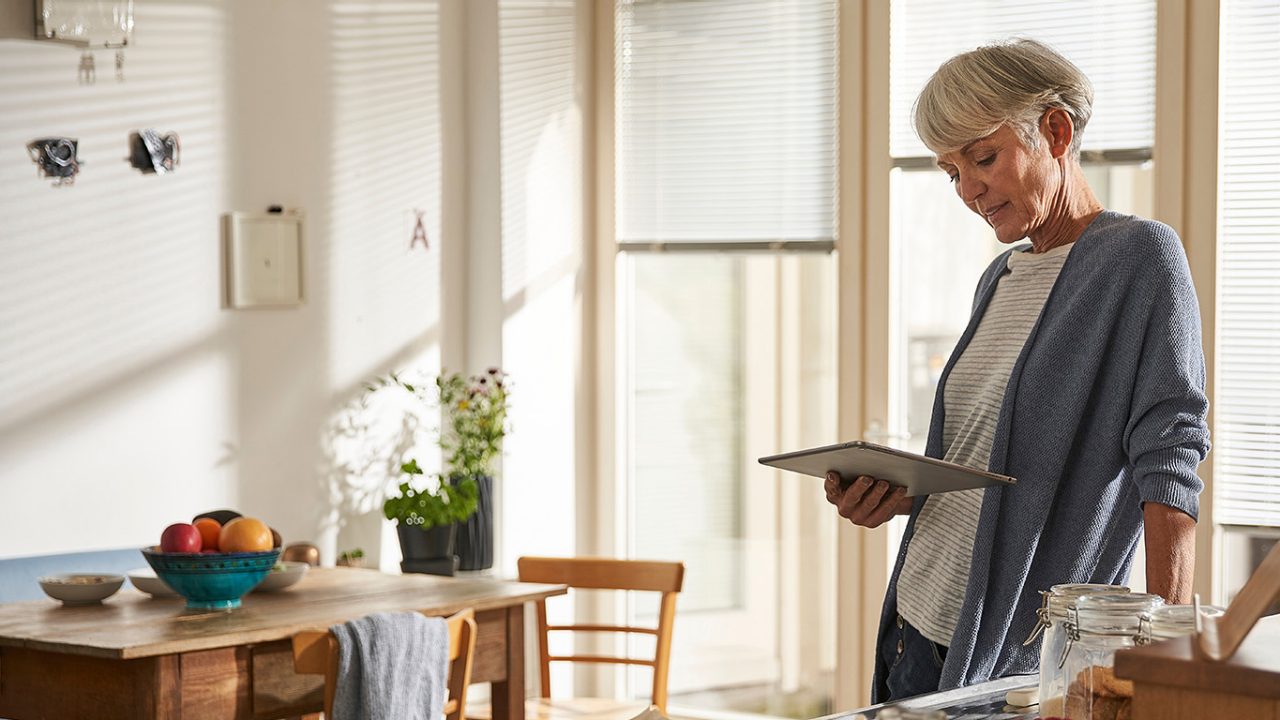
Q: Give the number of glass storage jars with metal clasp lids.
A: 3